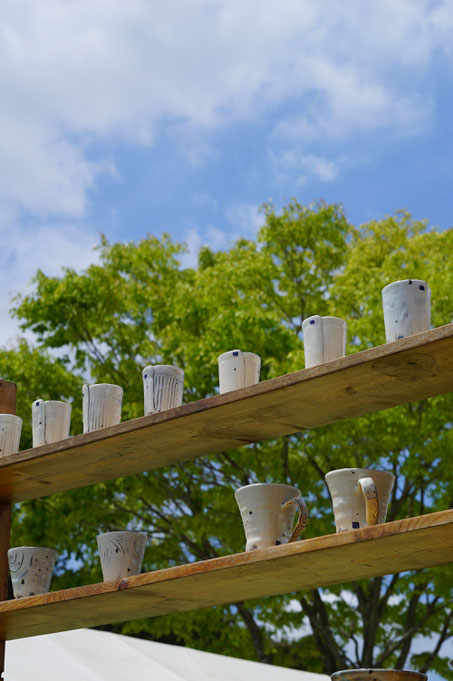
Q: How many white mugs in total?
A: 11